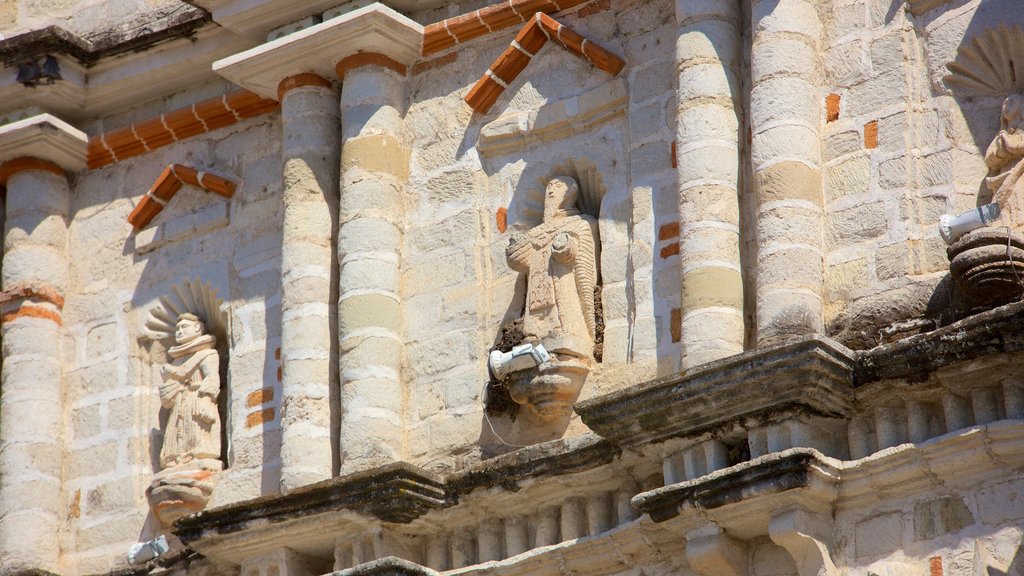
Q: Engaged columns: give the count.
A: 5